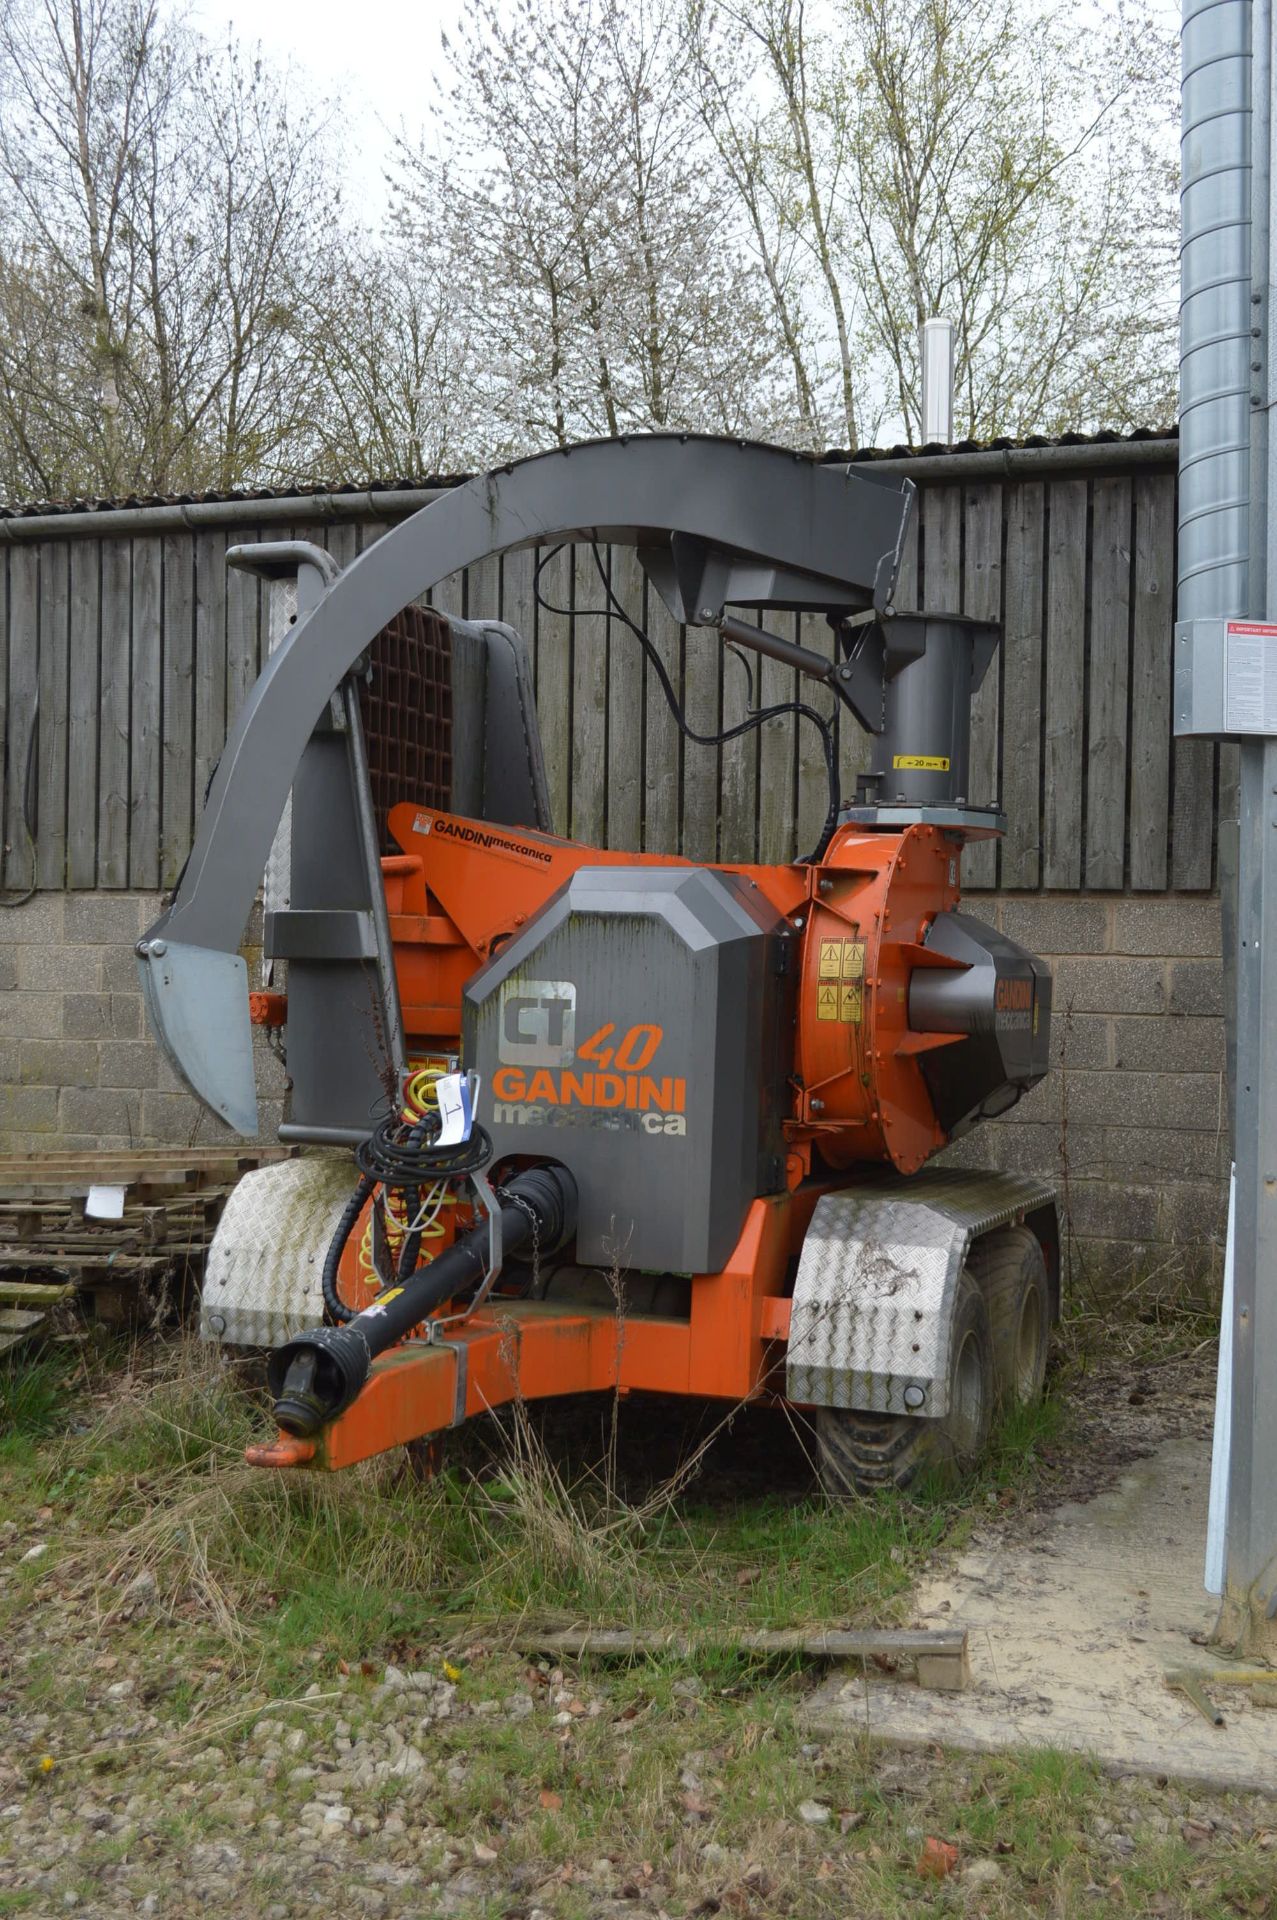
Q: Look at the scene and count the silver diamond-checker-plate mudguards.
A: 2